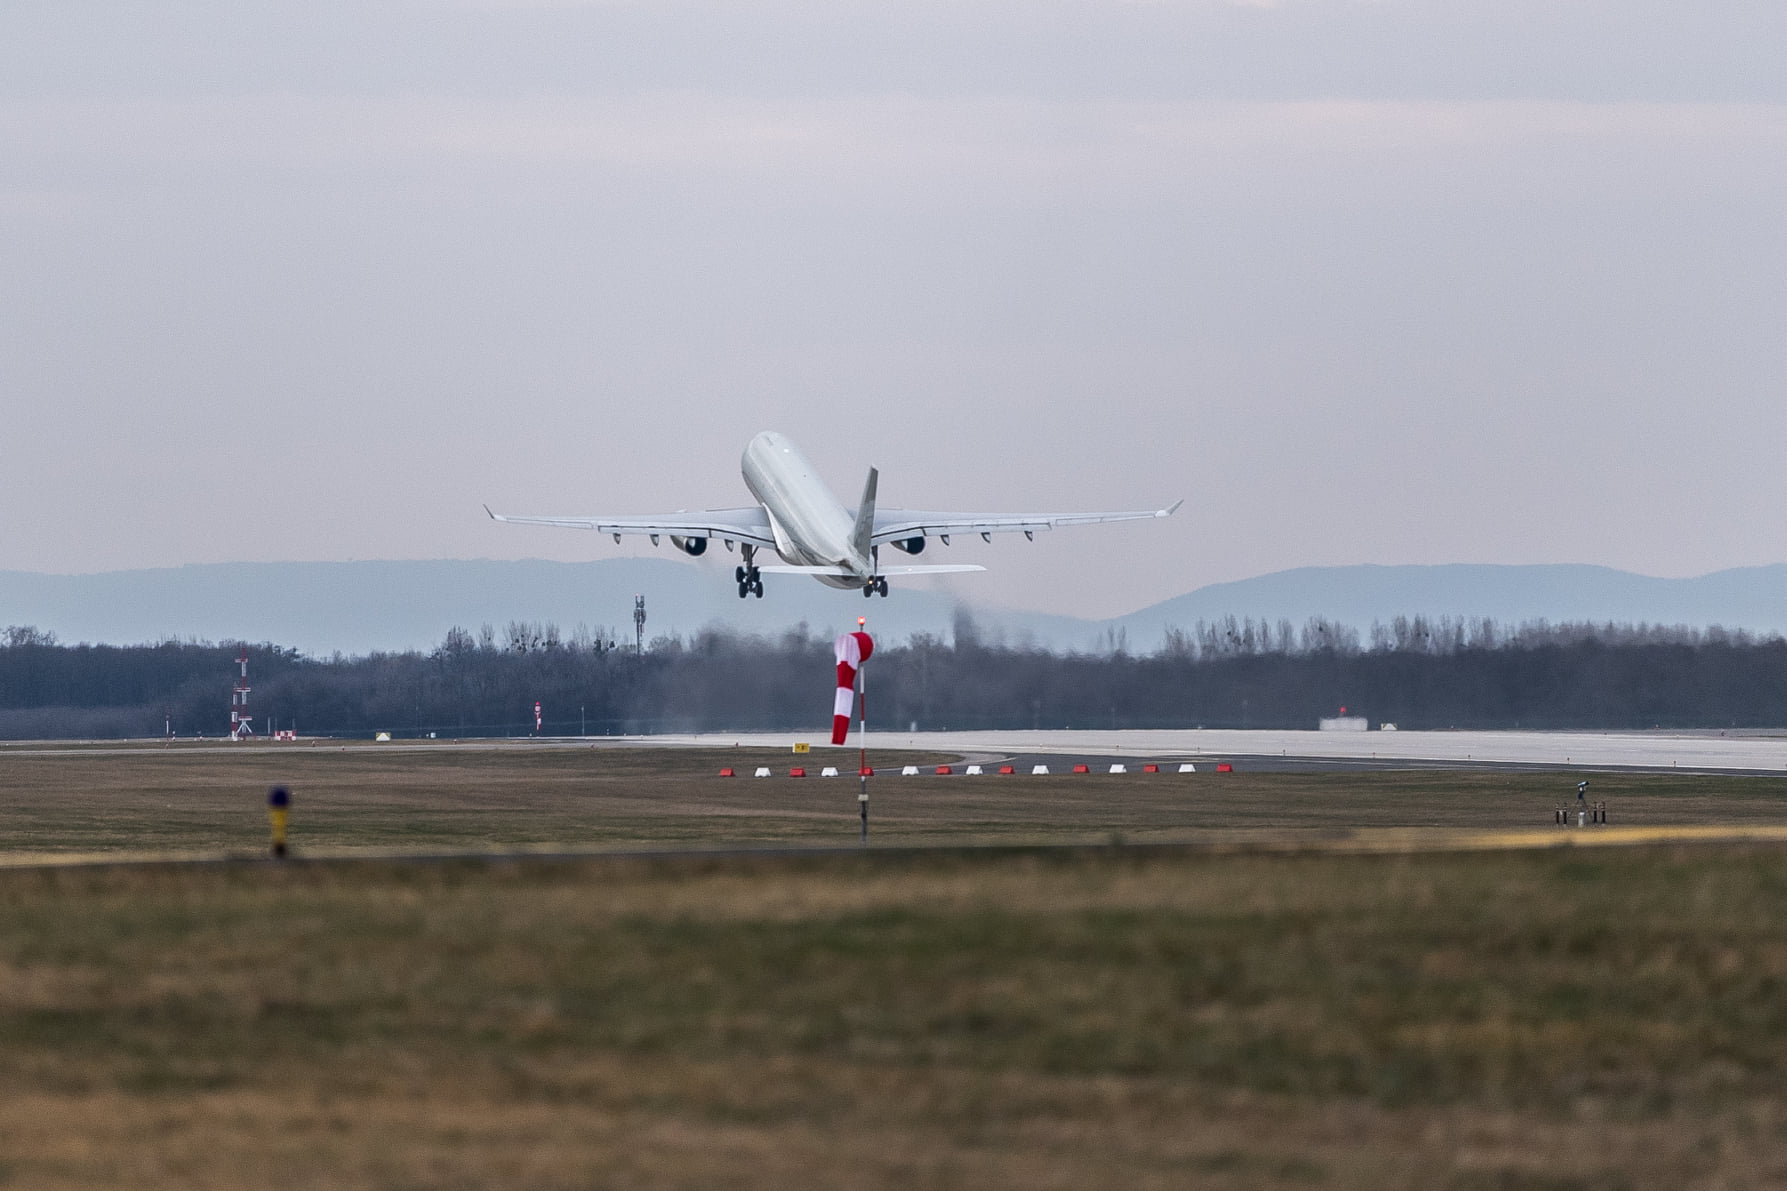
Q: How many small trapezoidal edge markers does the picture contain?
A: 15